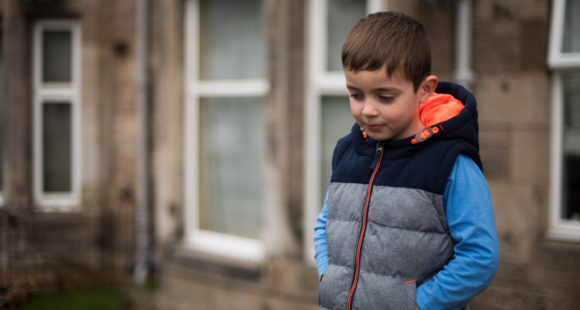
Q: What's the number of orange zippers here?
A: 1